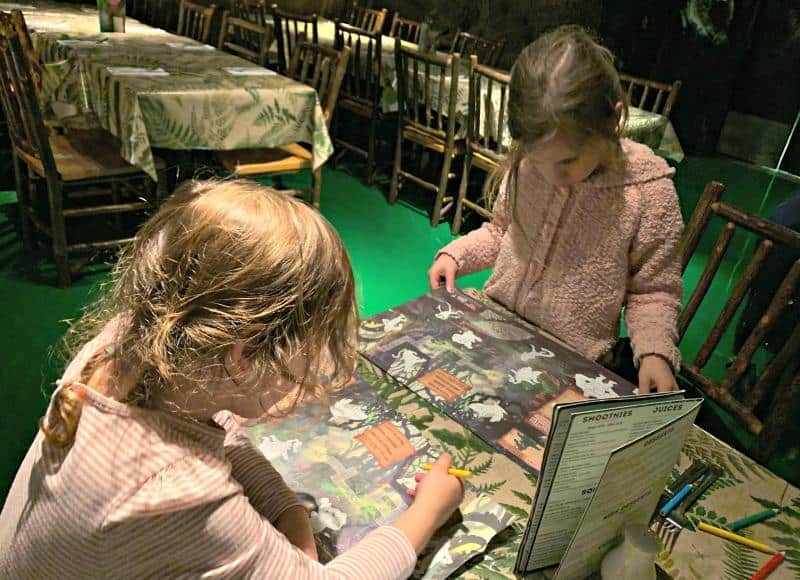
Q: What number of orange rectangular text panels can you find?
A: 2